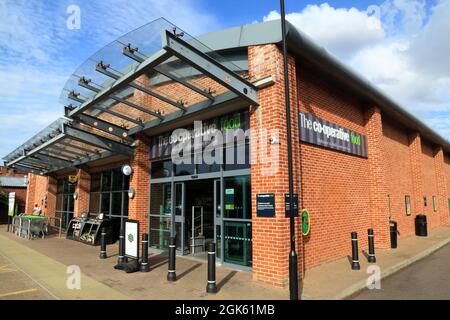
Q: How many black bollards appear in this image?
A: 7